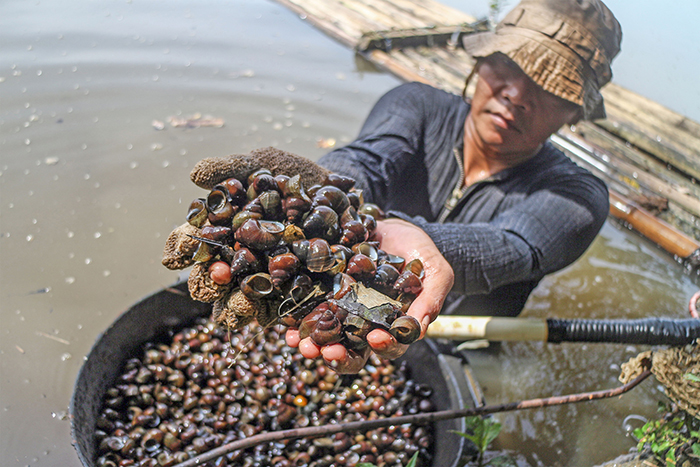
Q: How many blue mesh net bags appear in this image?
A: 0